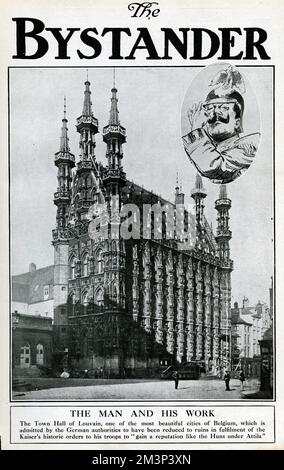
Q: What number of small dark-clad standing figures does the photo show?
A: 3